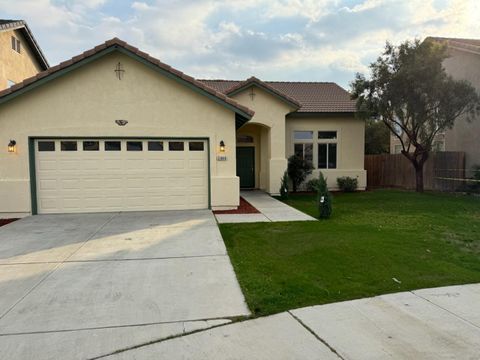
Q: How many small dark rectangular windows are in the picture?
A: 8